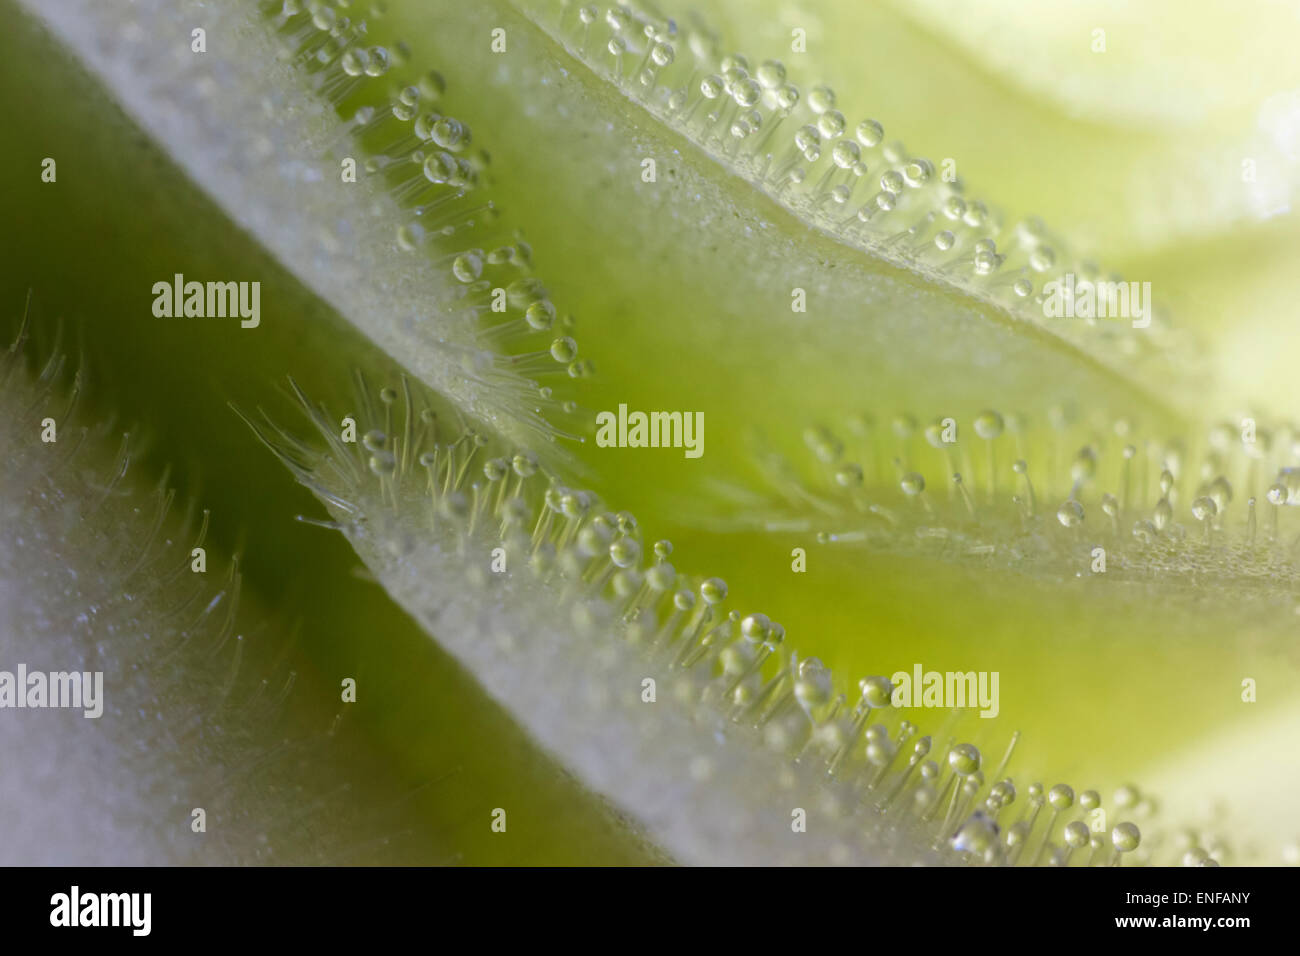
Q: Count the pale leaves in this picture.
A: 5